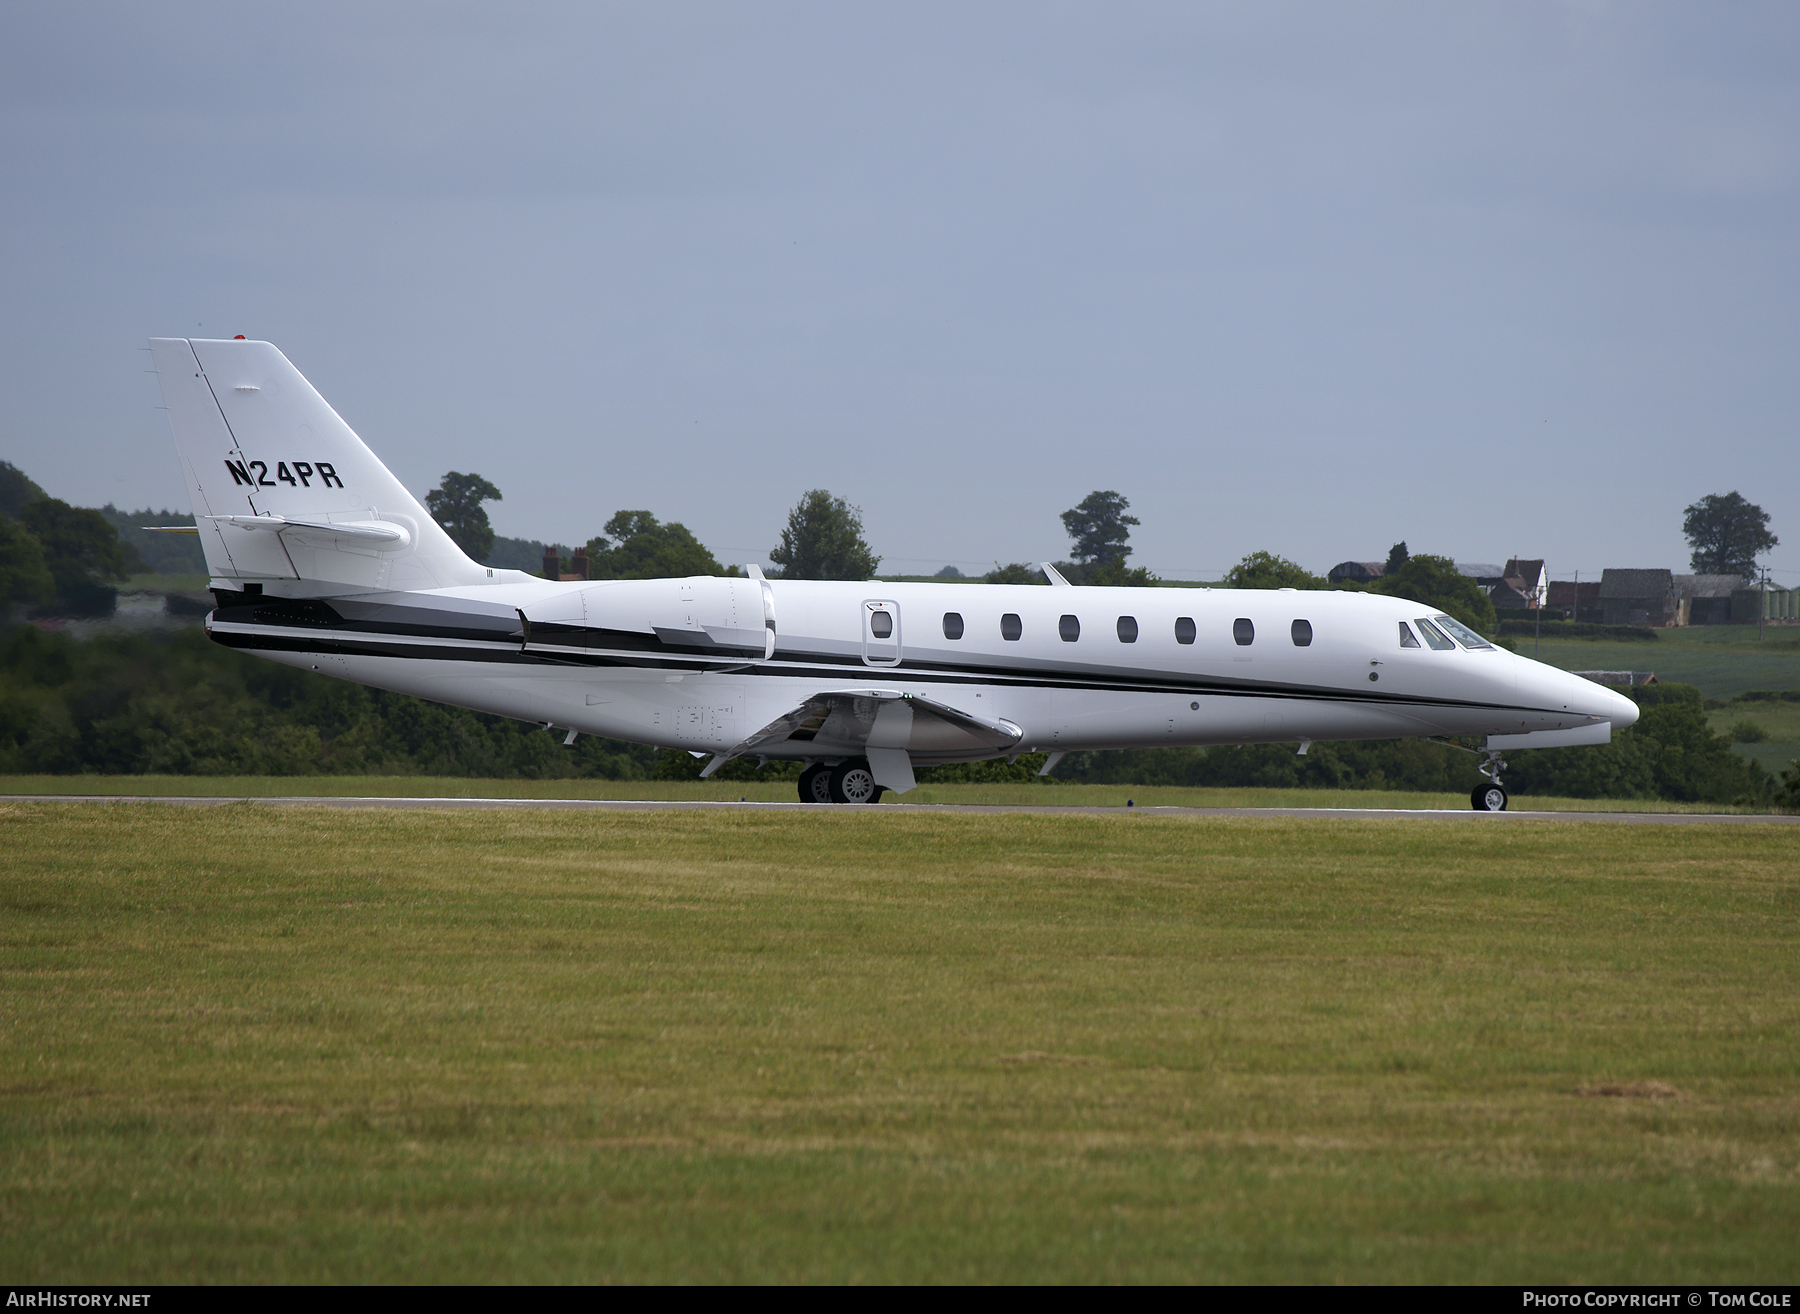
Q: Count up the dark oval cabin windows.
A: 8